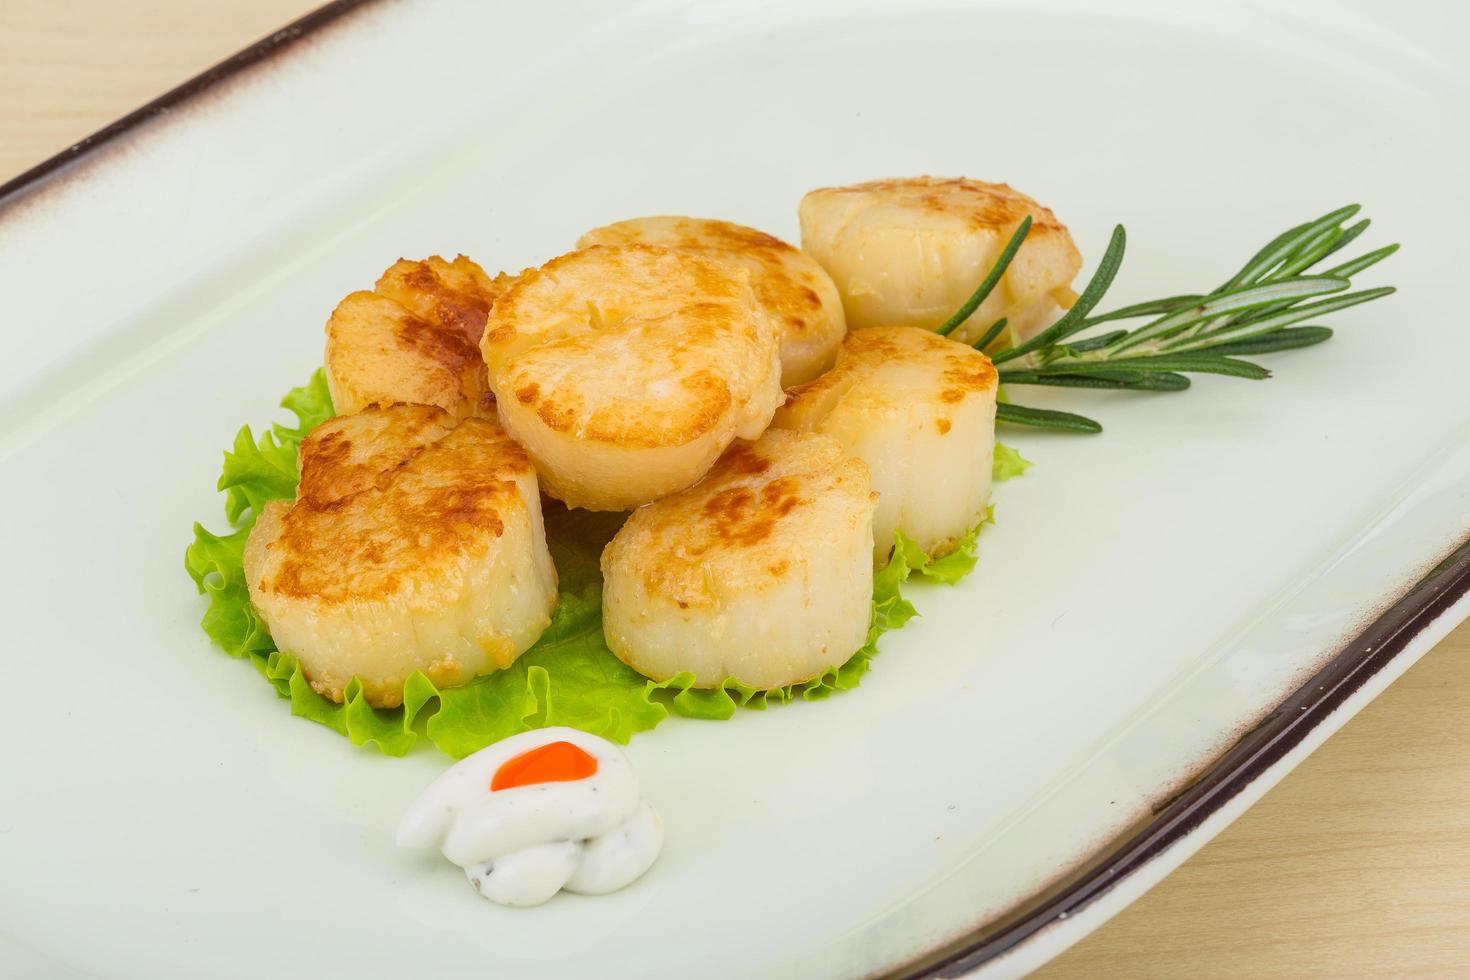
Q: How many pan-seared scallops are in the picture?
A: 7